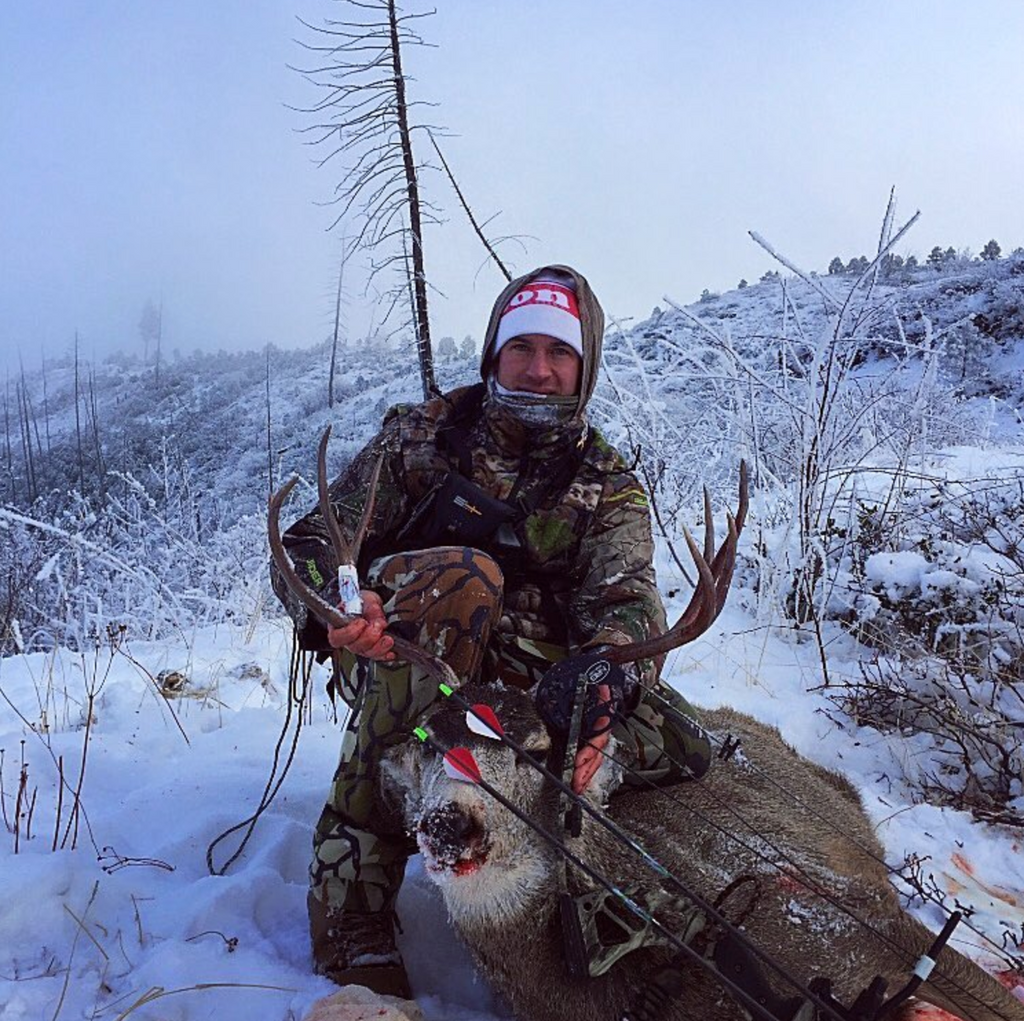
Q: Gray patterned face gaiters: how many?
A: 1